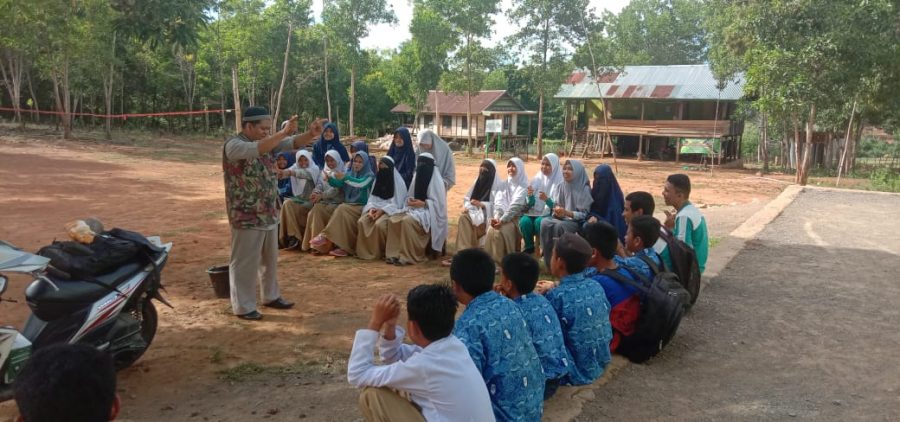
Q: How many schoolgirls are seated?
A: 11